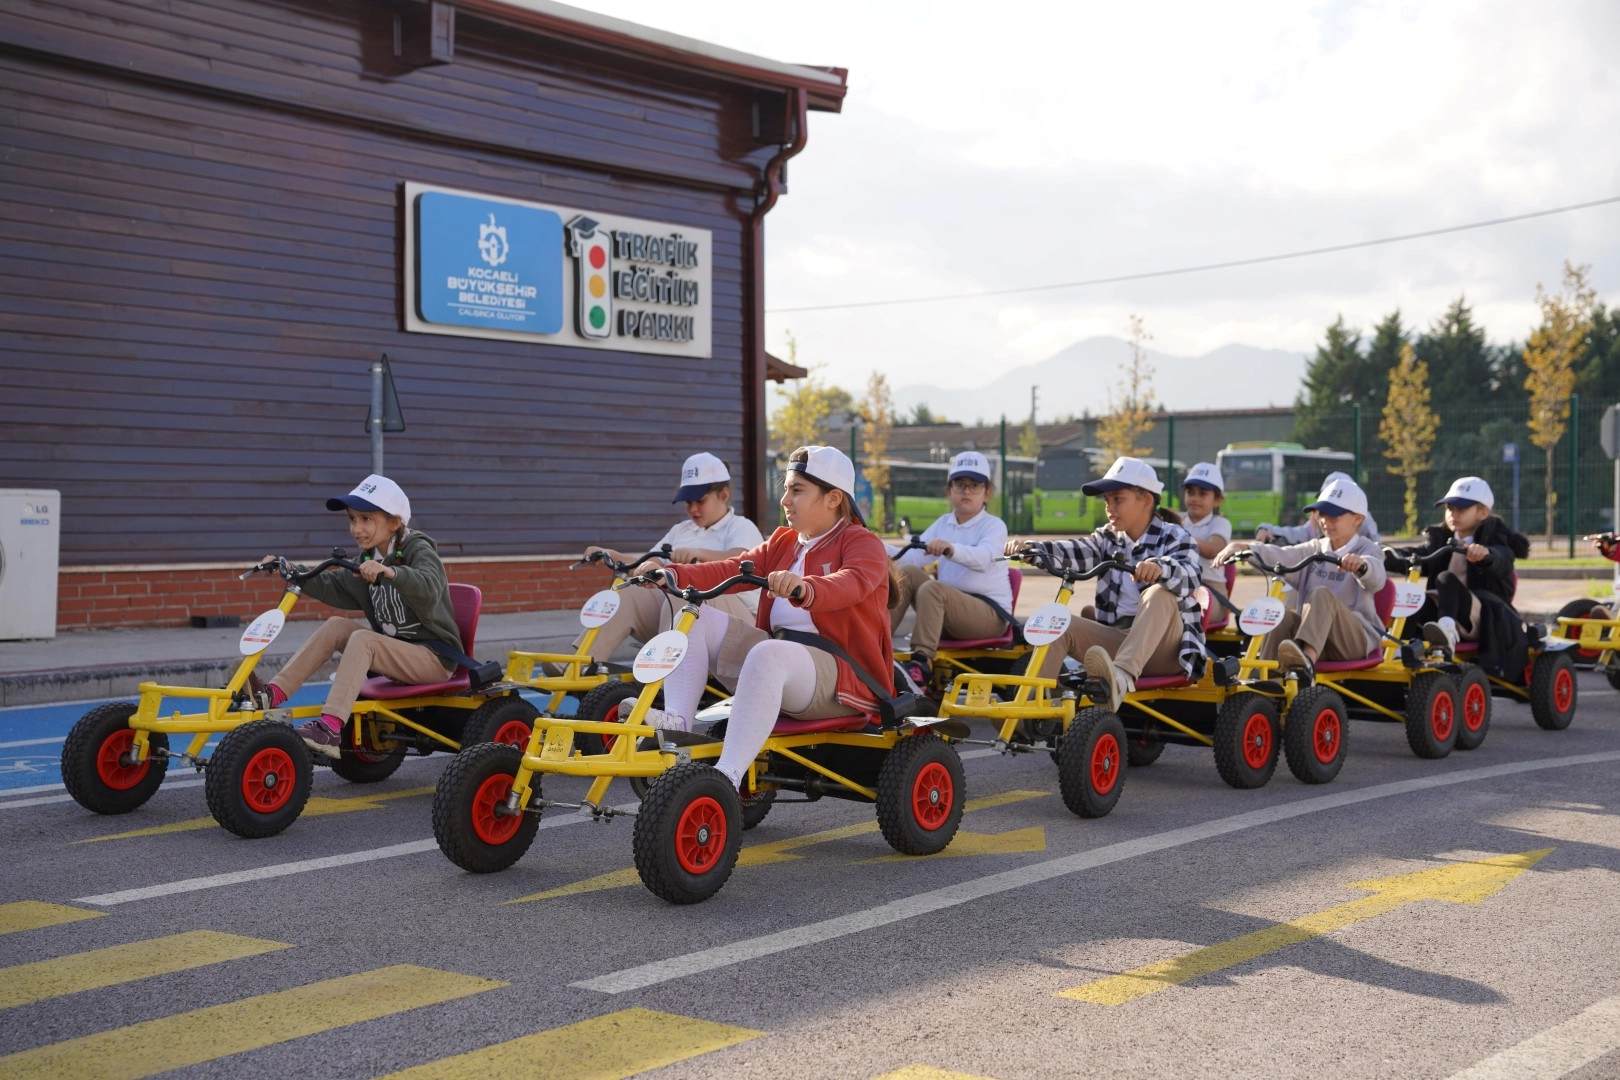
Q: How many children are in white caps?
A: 9